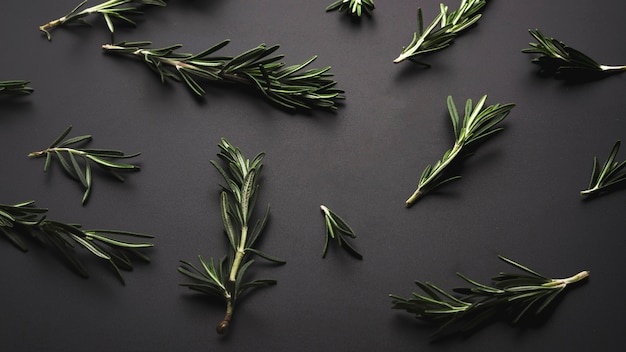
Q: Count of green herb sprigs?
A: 13